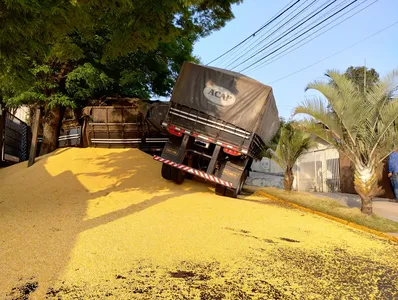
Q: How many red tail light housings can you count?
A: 2